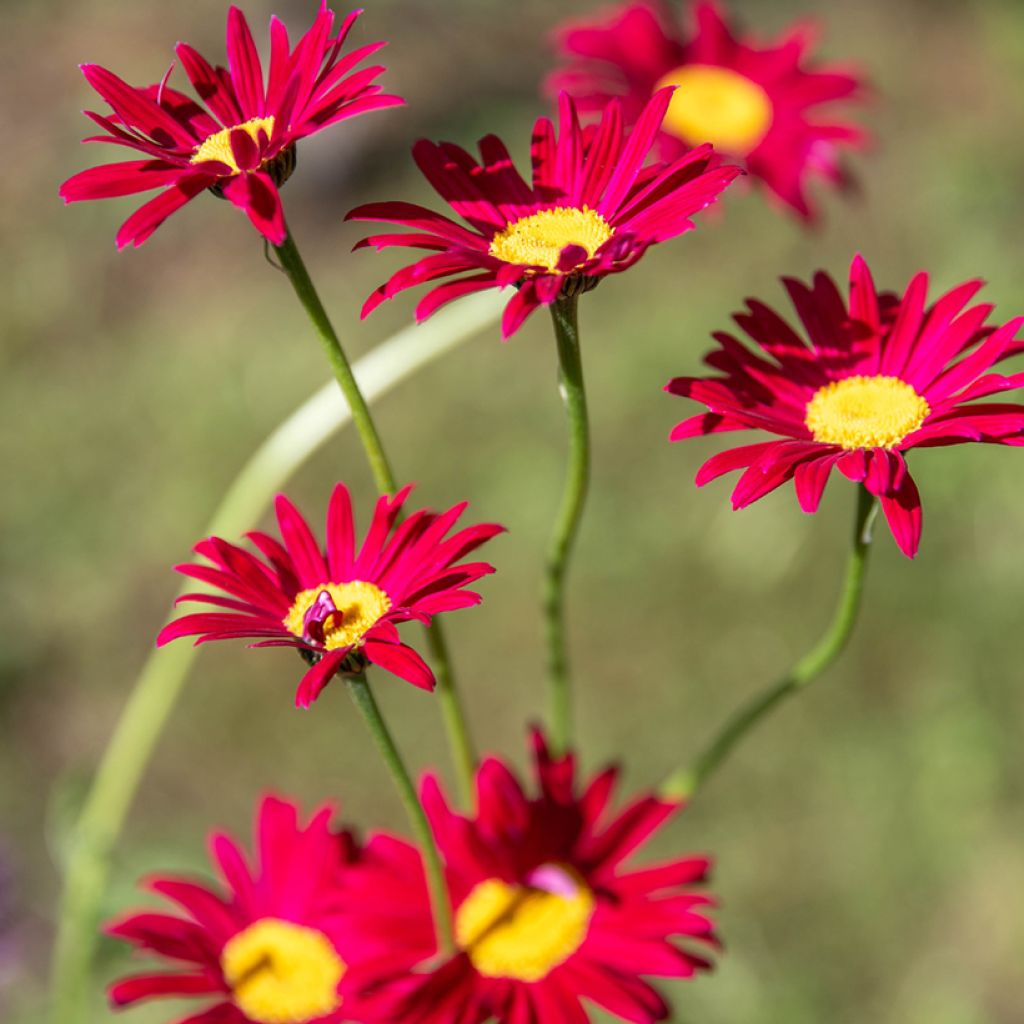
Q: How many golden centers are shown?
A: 7